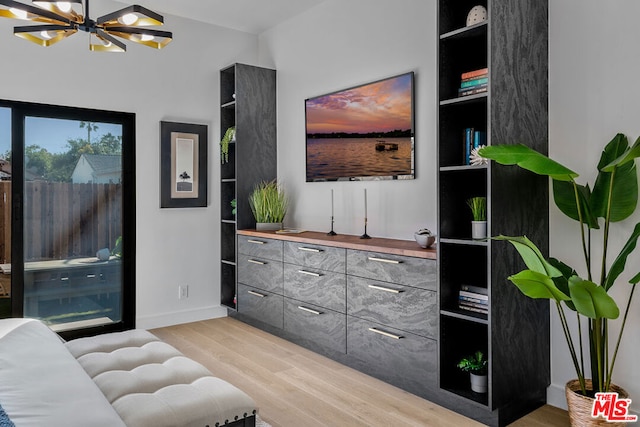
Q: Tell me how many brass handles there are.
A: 9